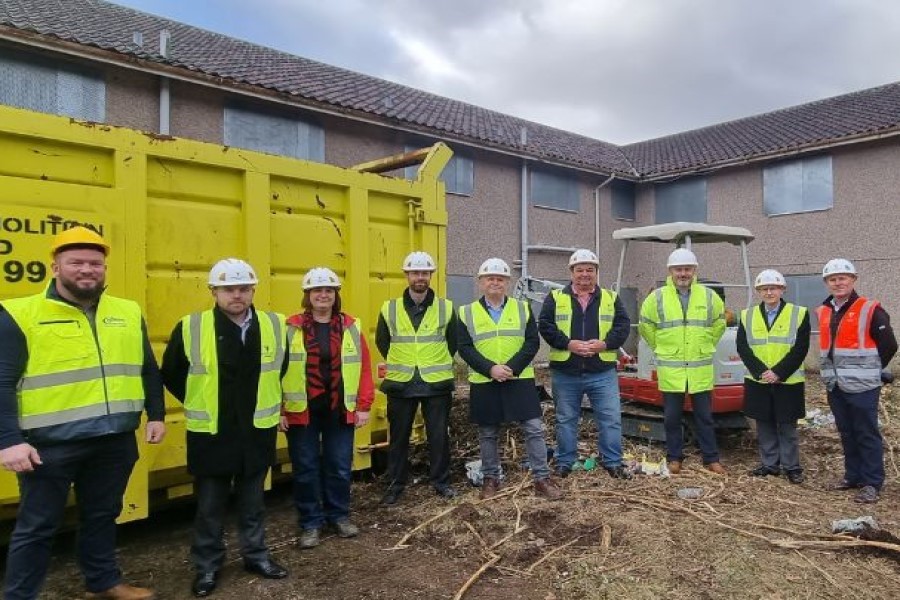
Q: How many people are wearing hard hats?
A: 9